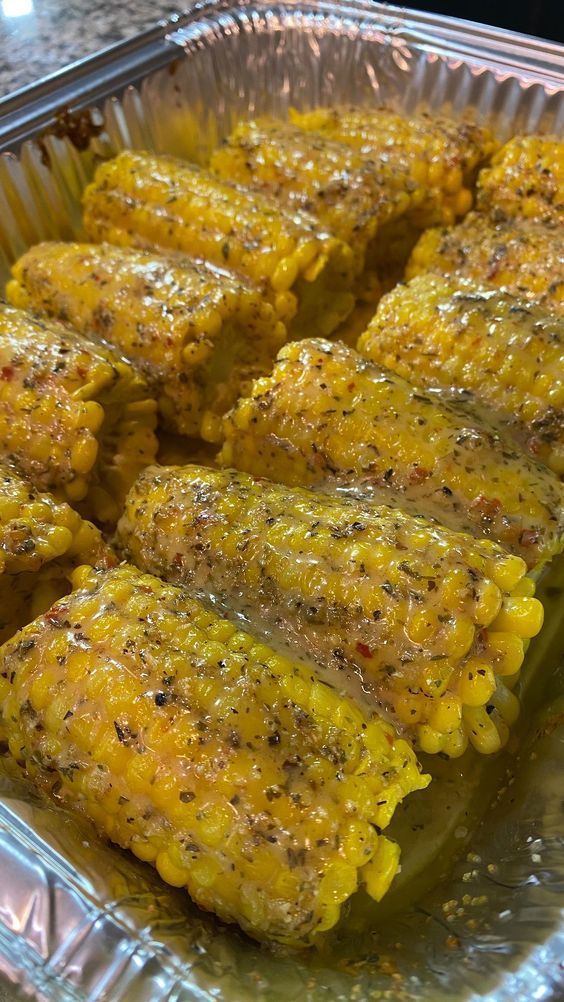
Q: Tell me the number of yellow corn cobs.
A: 12